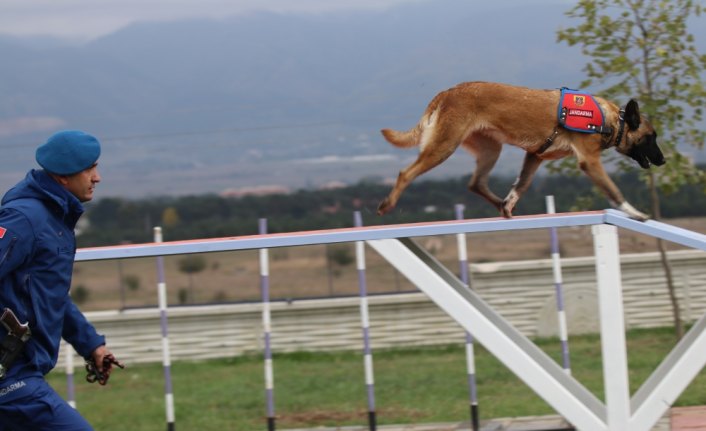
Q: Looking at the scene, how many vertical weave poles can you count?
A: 6